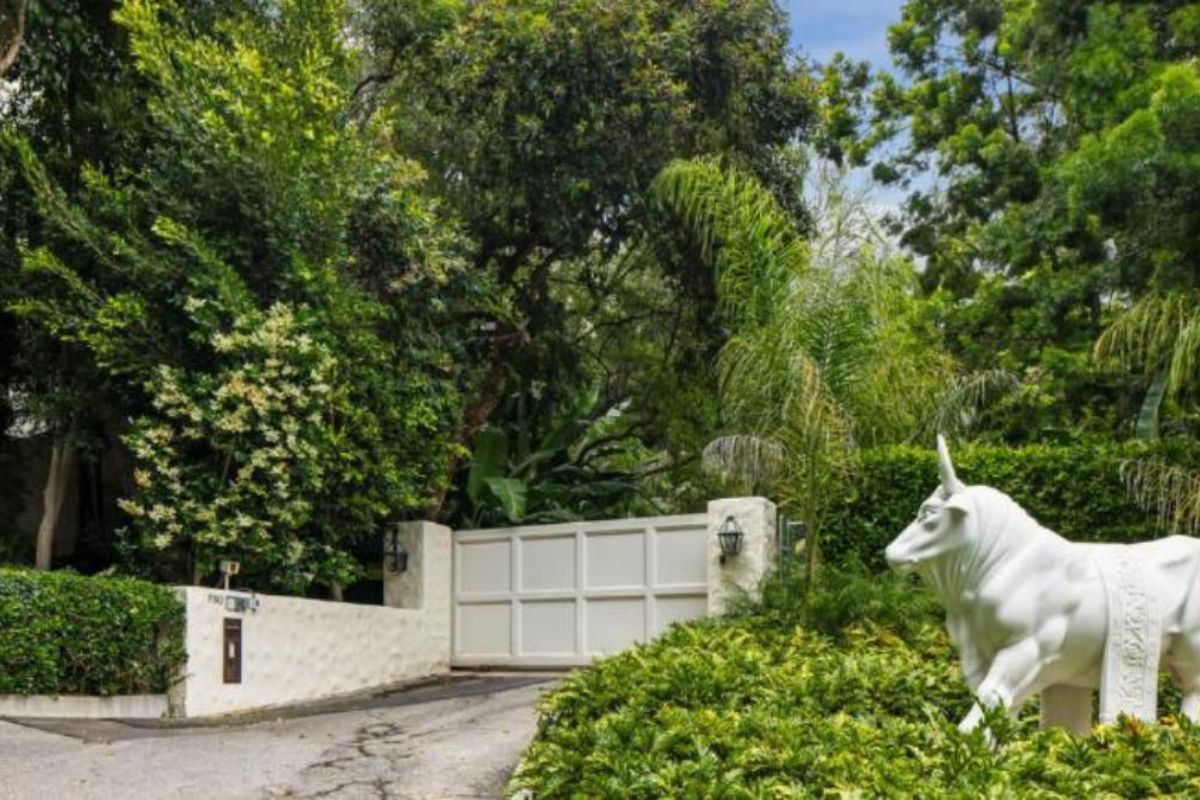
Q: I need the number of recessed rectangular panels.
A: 8